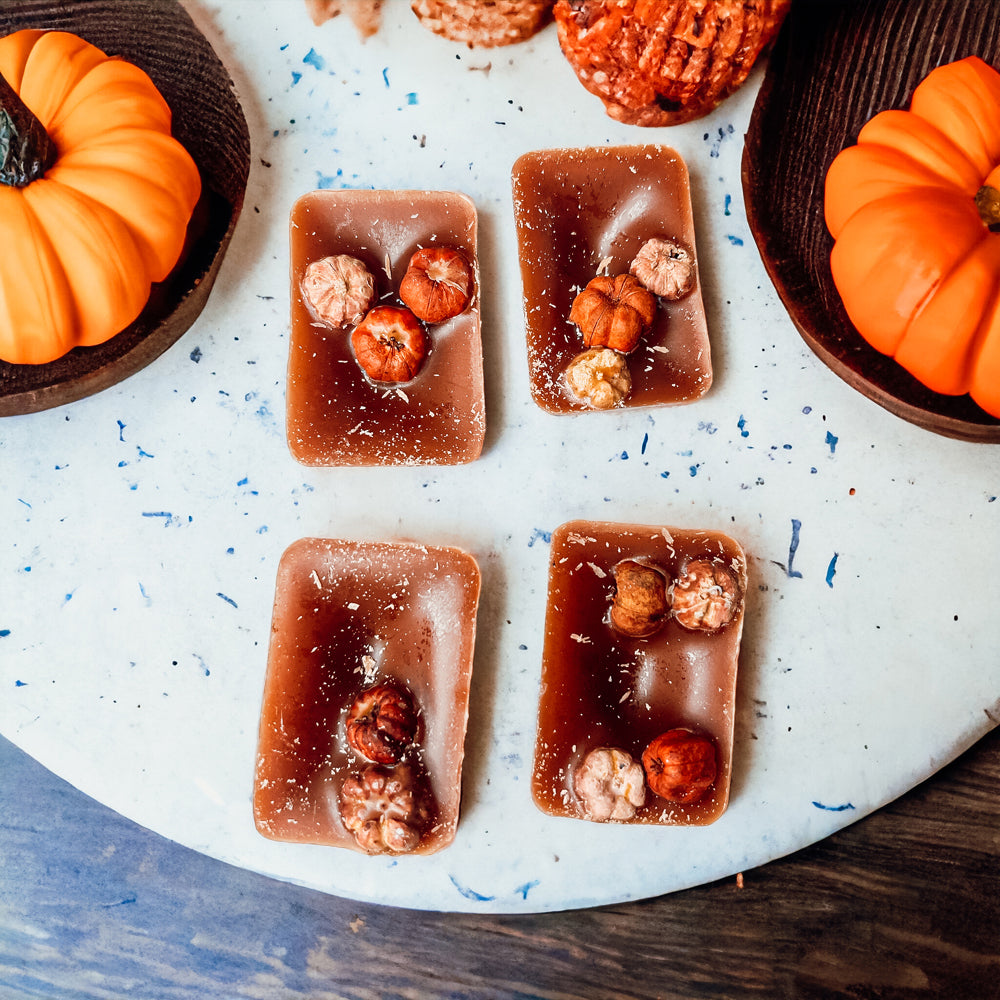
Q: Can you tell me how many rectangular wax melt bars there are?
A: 4